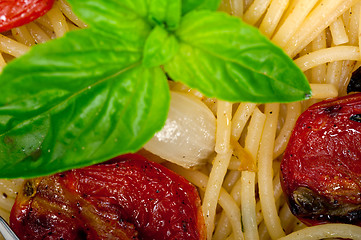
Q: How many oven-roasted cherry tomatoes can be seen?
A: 3